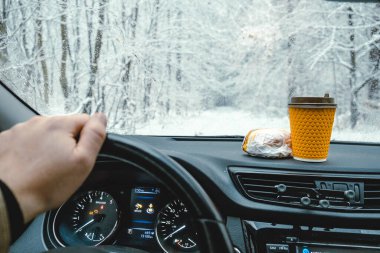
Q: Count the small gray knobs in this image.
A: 4